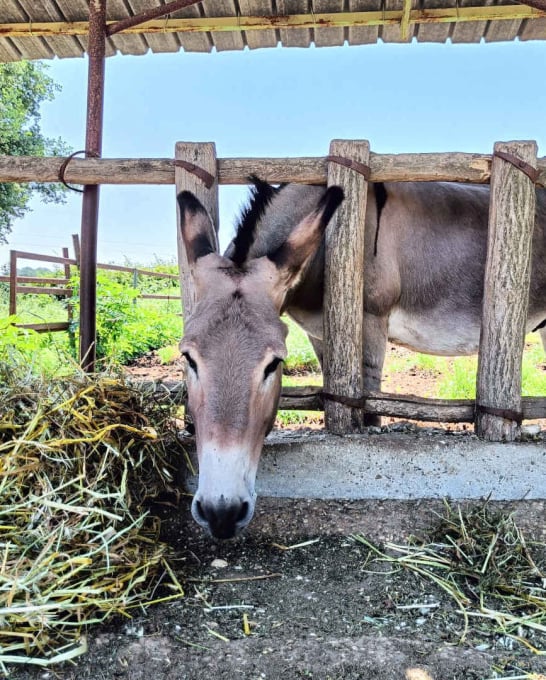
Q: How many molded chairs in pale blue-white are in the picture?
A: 0